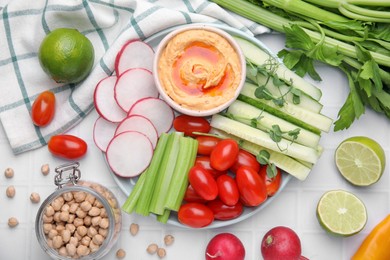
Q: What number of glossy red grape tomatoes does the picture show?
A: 14